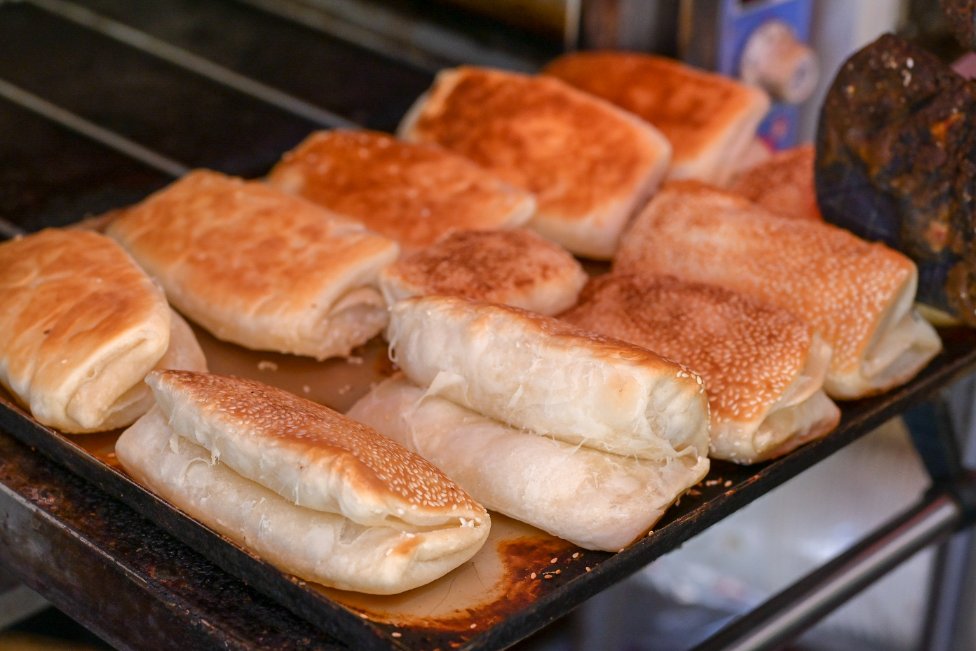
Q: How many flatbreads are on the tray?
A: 11